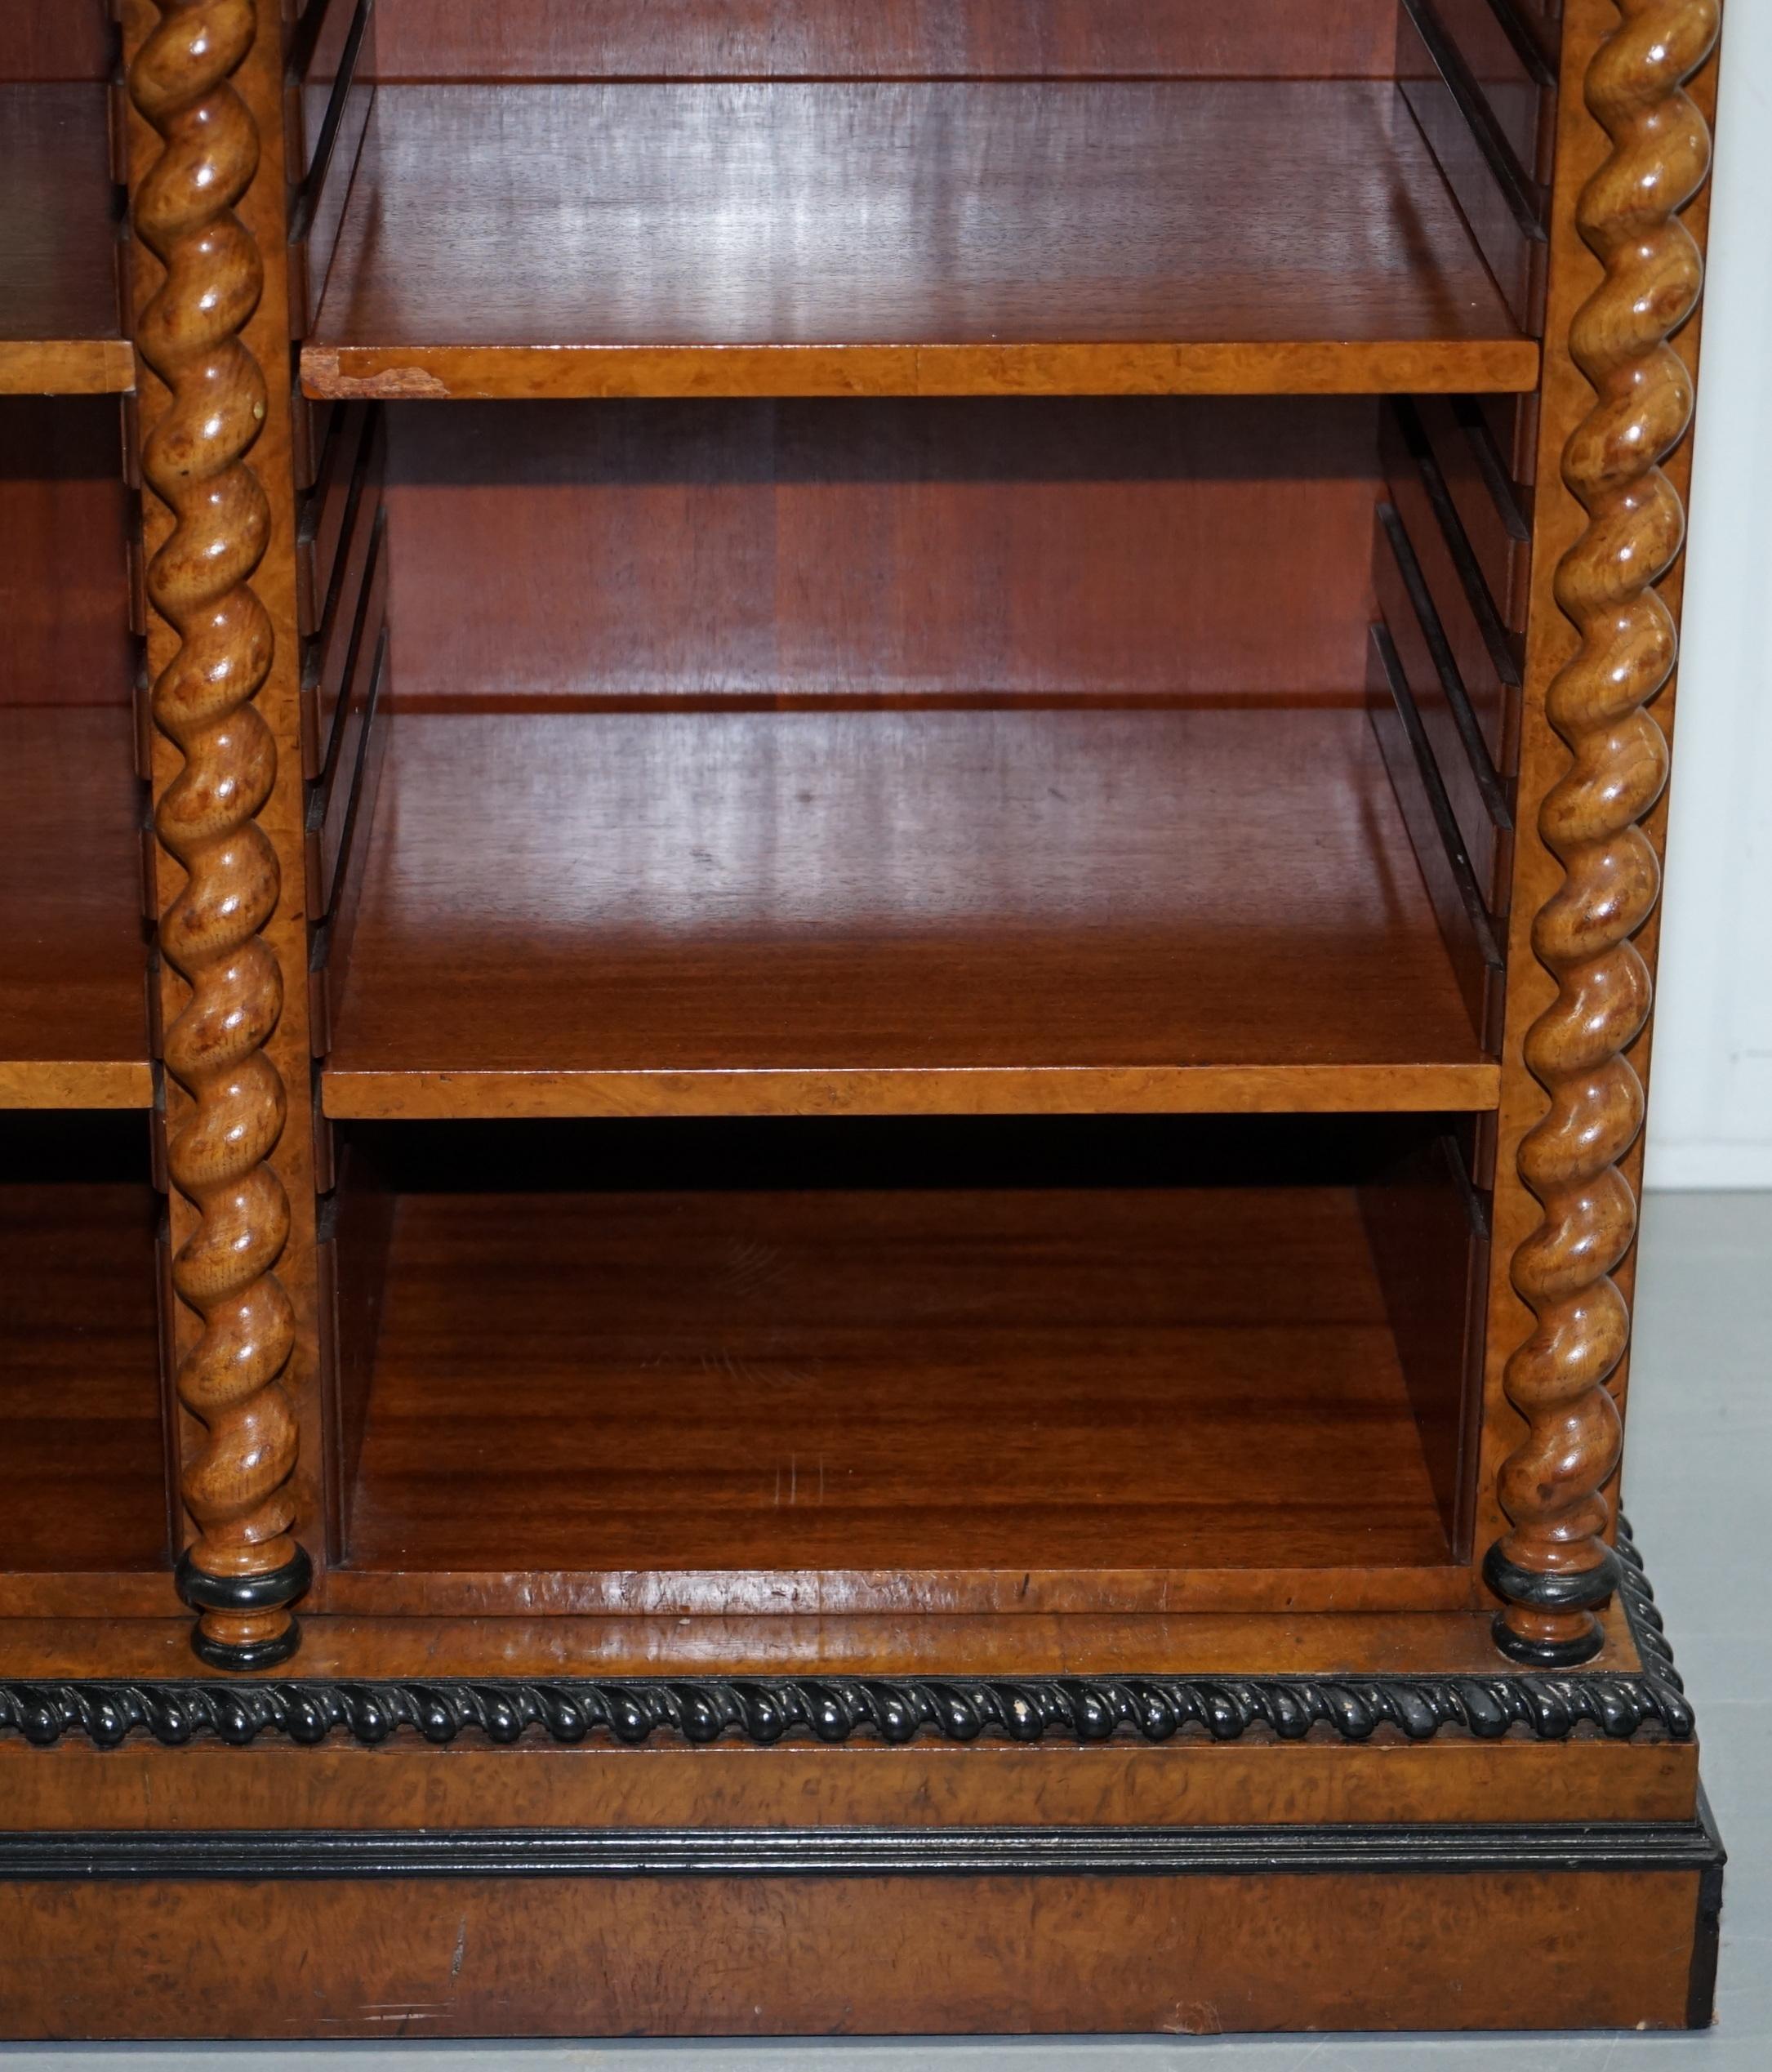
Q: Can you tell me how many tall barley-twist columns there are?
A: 2